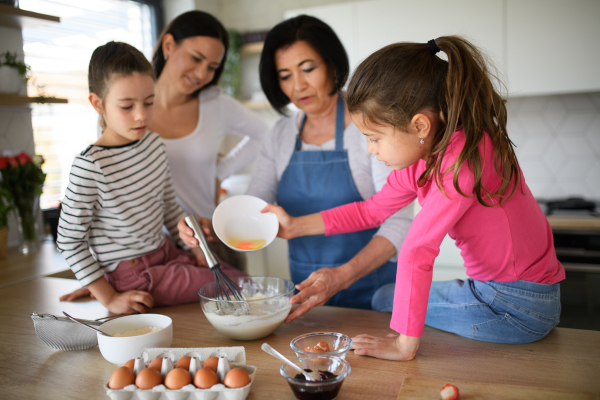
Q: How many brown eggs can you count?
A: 9